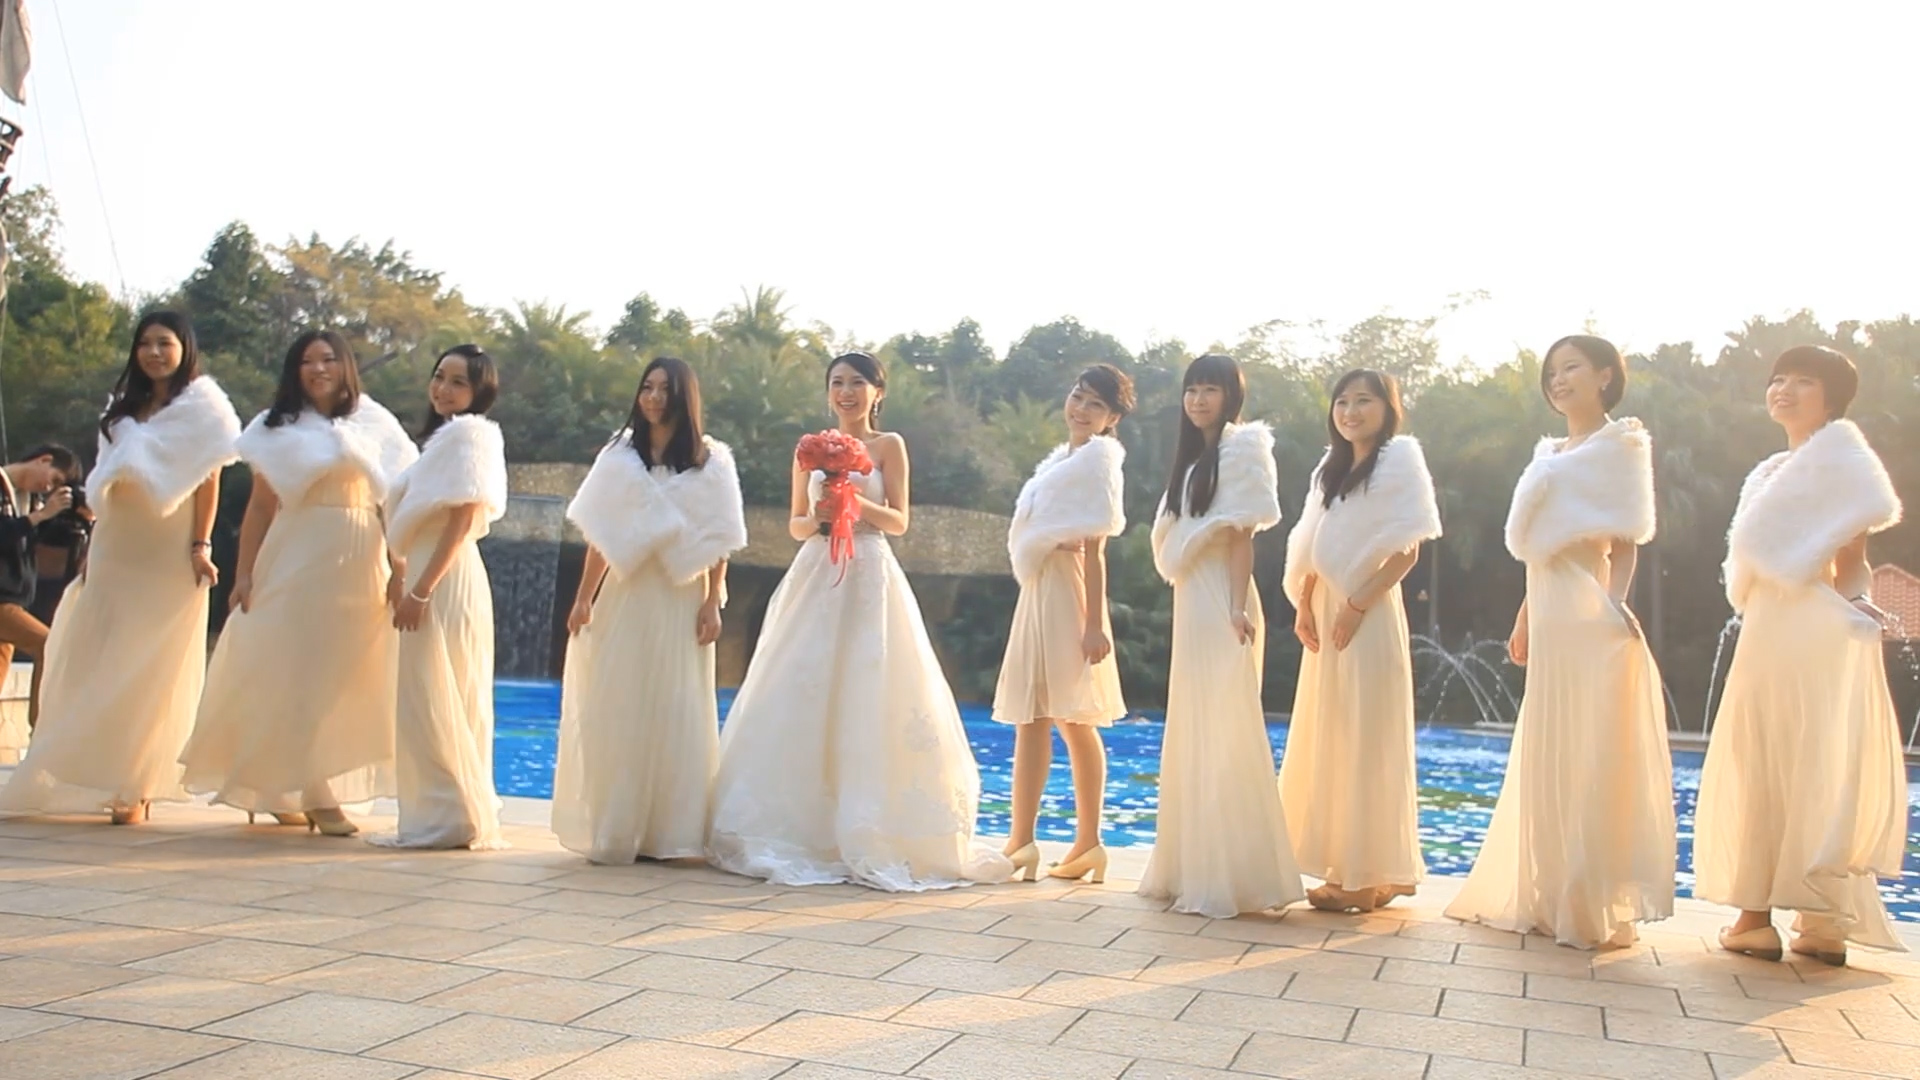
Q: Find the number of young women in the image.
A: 10